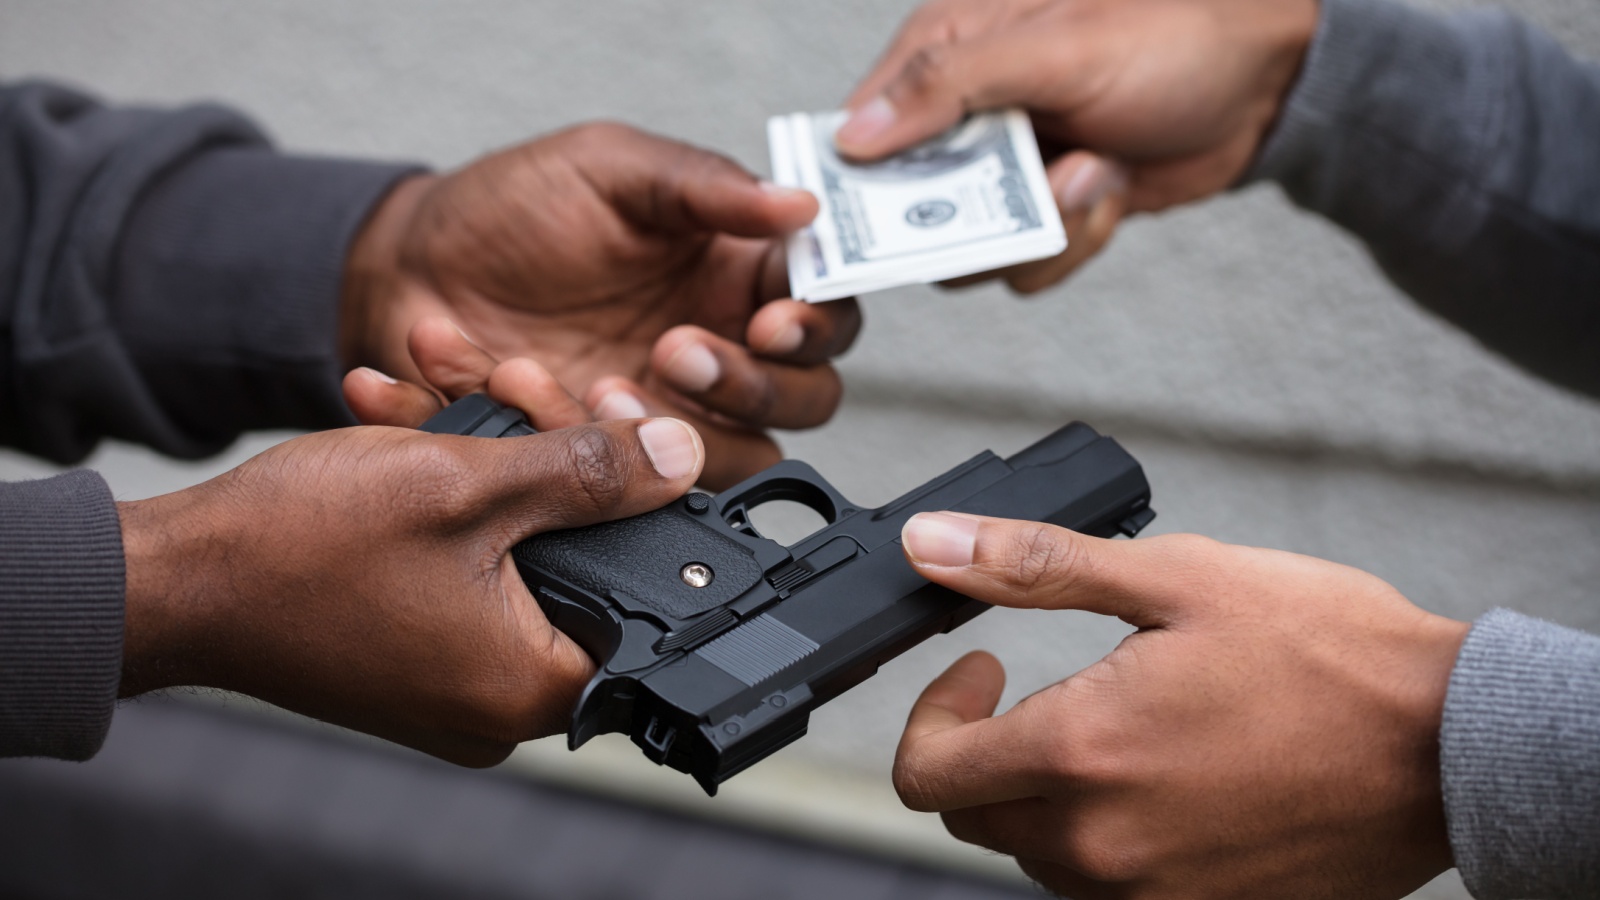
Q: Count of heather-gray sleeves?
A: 2